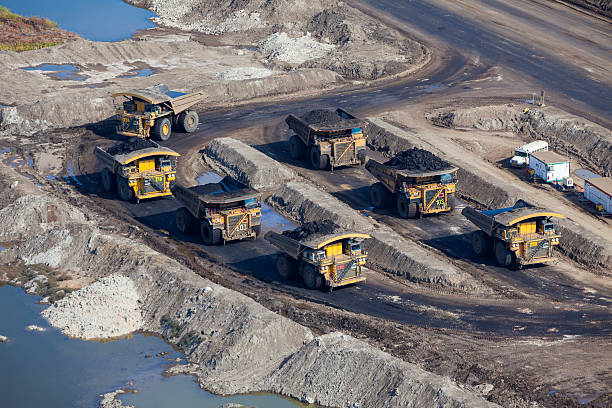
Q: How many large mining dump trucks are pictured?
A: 7